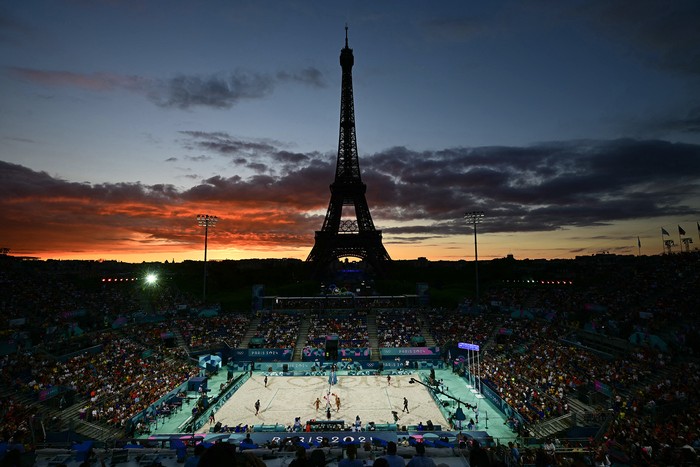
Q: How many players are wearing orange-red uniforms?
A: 2